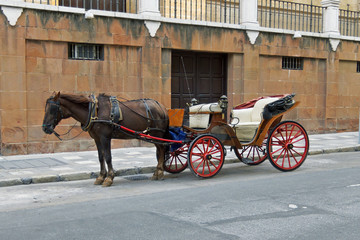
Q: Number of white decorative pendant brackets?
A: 4